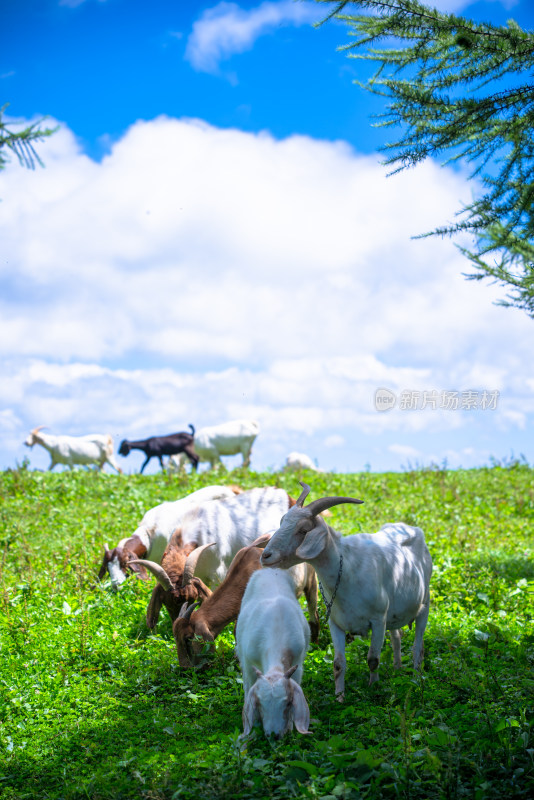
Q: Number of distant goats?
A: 4